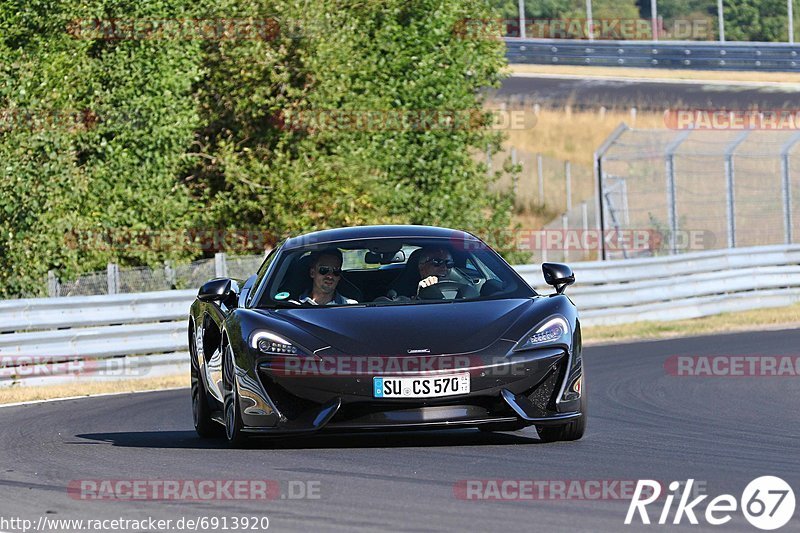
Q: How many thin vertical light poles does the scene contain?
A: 5